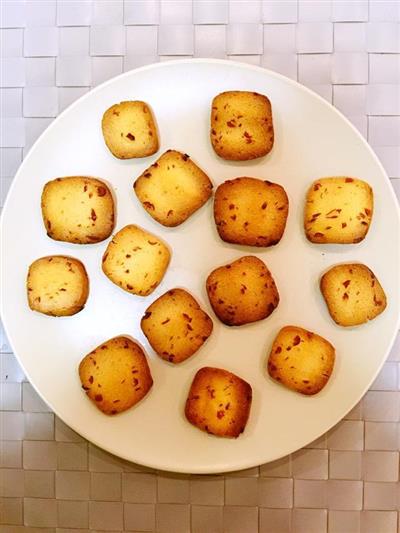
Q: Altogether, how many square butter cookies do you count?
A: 14